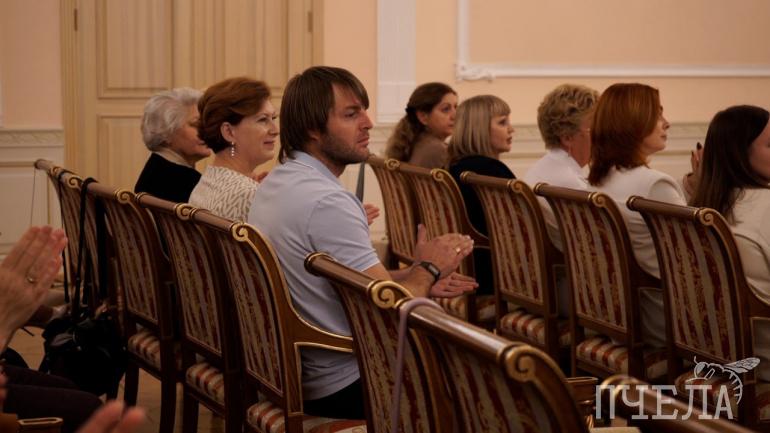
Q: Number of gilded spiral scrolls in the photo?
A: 12